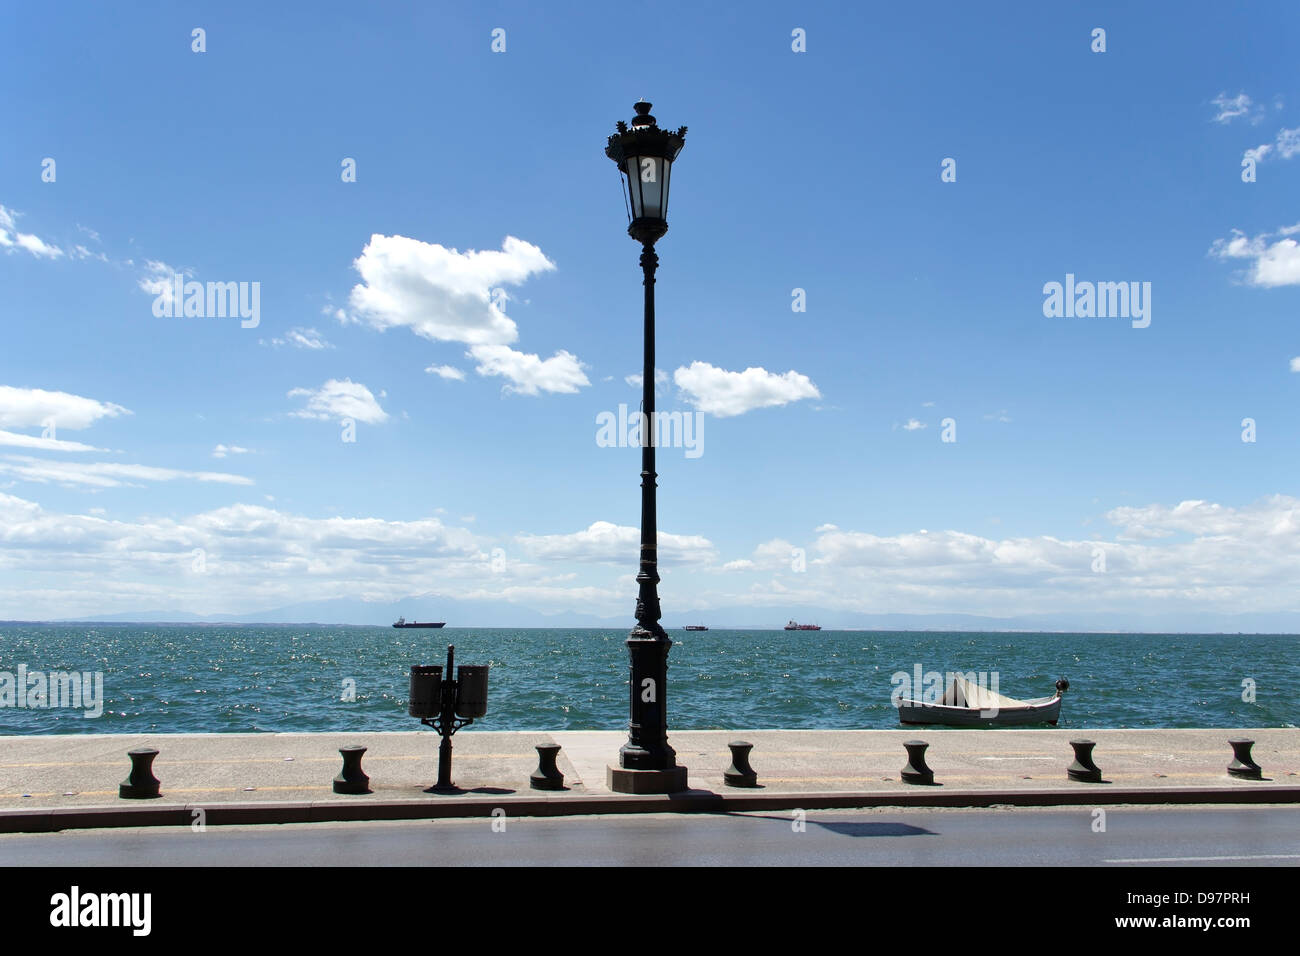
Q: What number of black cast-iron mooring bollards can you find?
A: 7